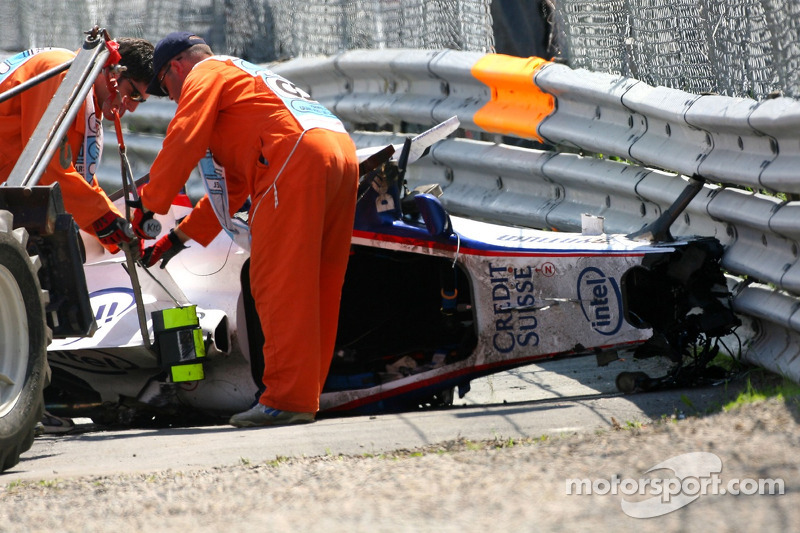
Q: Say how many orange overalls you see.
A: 2